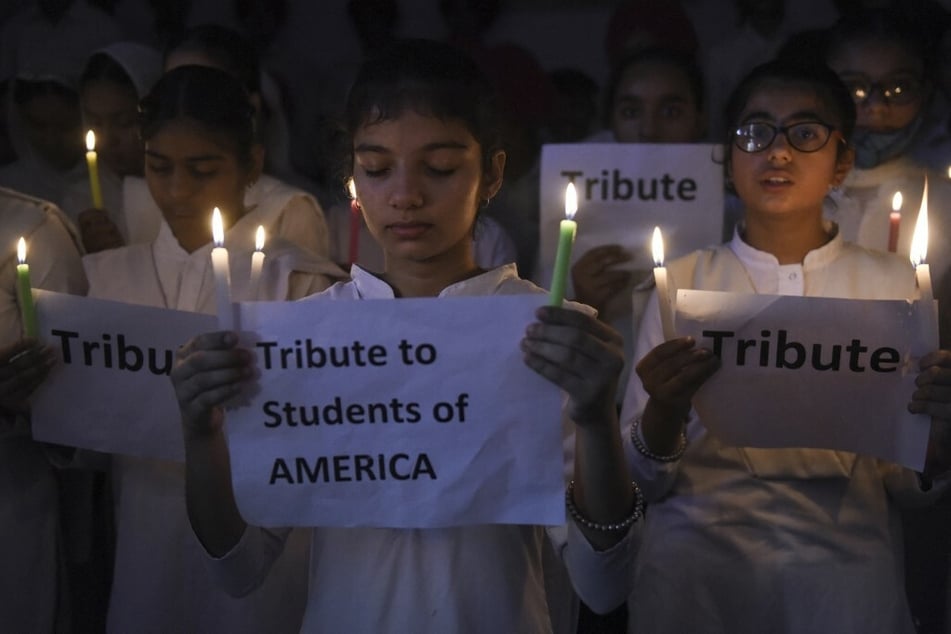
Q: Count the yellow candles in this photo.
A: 1